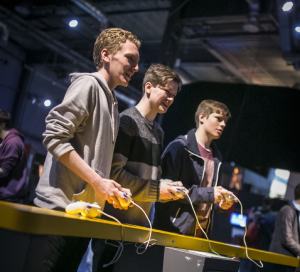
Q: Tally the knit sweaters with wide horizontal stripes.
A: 1